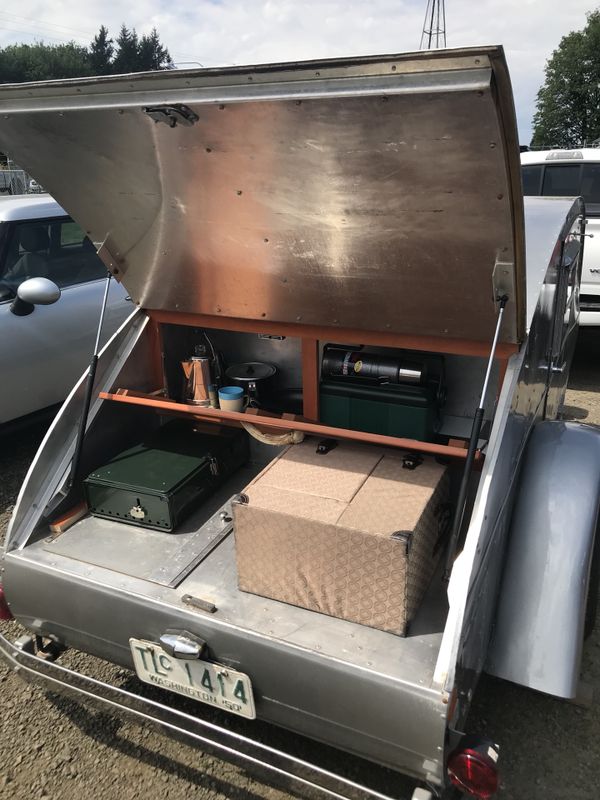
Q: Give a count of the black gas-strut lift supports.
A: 2